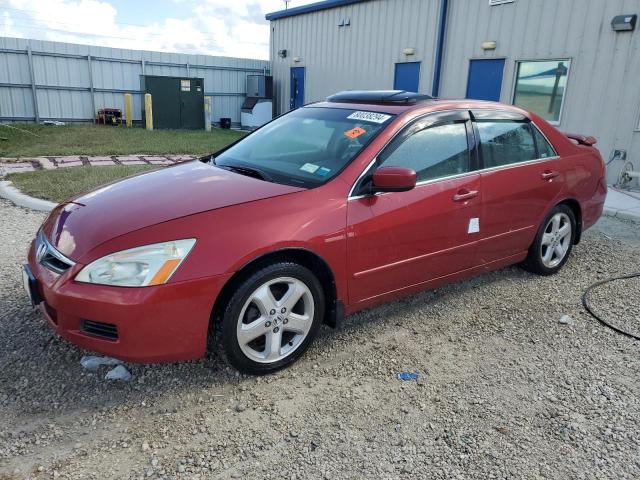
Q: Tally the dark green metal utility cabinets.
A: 1